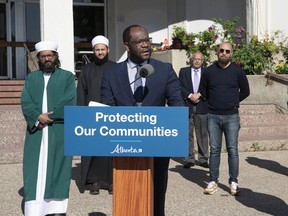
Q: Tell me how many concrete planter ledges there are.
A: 2